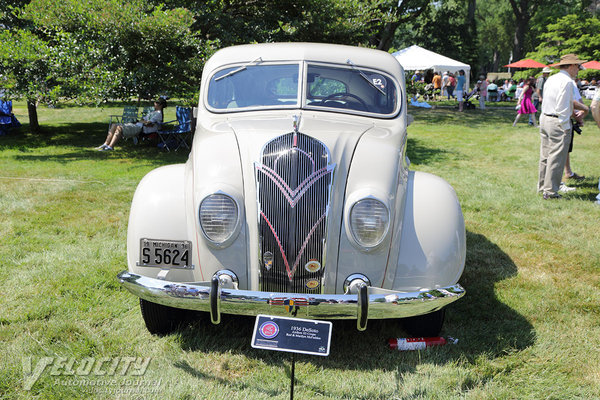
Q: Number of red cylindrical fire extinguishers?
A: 1